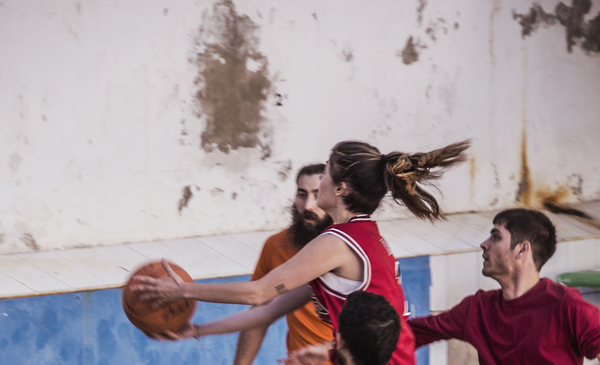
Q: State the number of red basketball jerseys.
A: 1